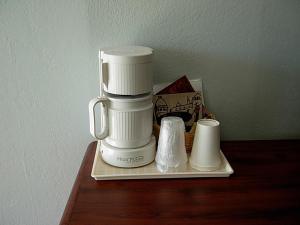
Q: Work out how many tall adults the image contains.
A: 0